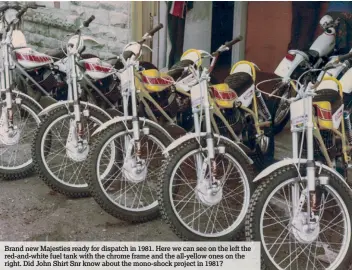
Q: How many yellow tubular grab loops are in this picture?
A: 3